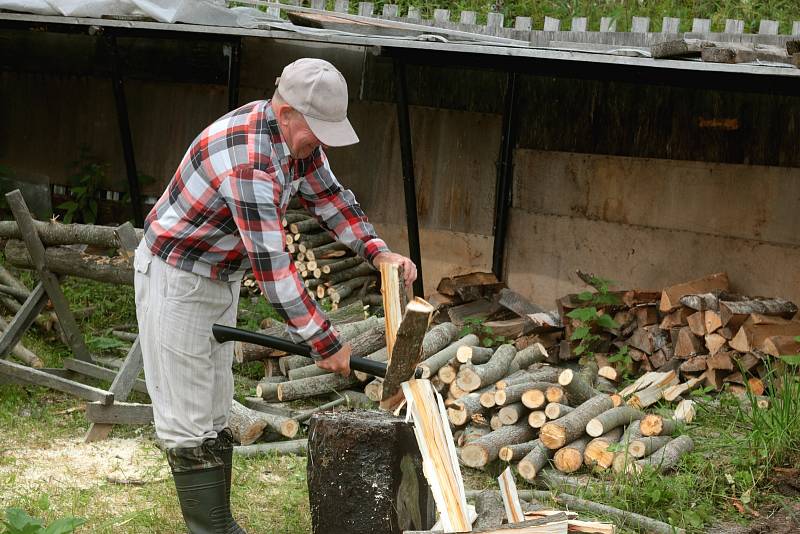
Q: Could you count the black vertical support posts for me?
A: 4